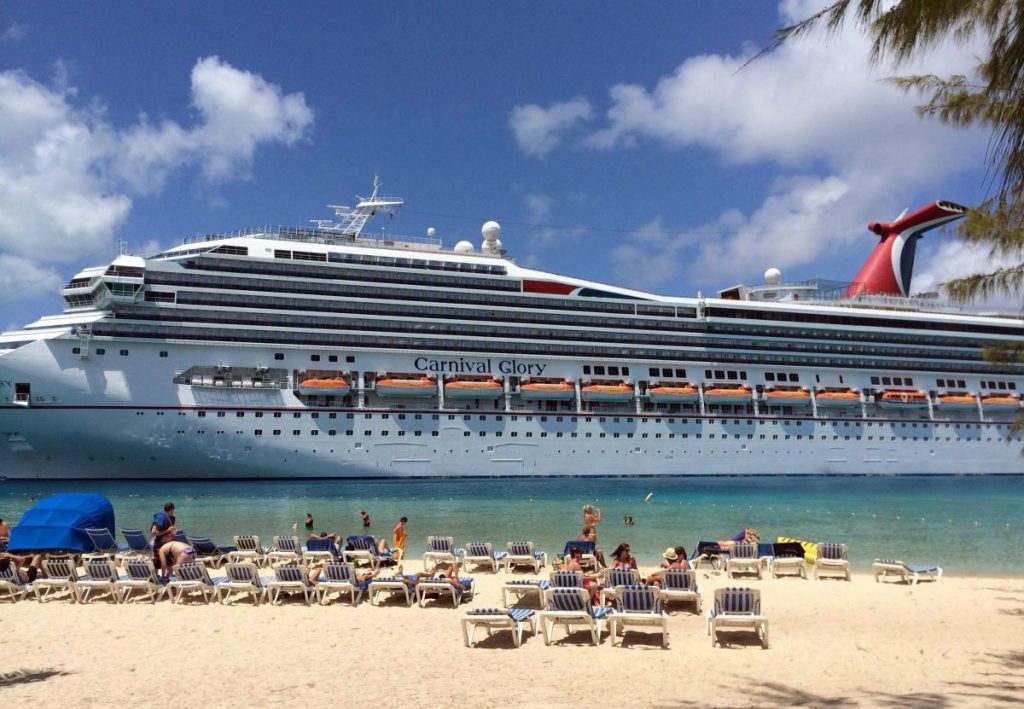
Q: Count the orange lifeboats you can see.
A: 12